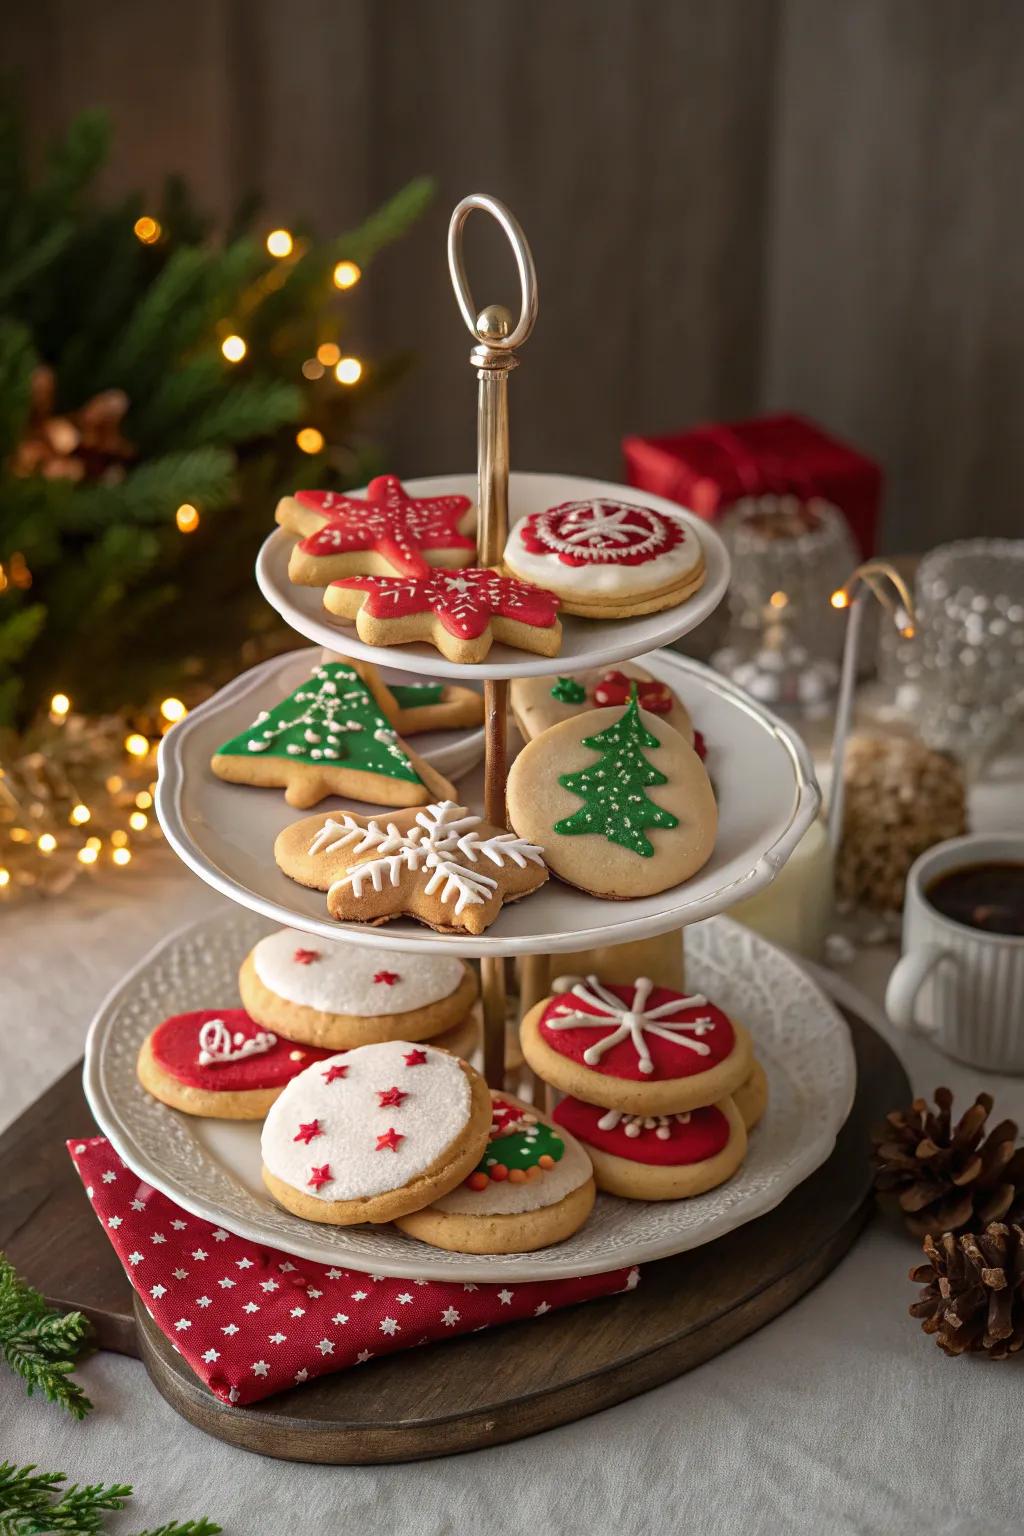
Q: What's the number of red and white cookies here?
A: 8